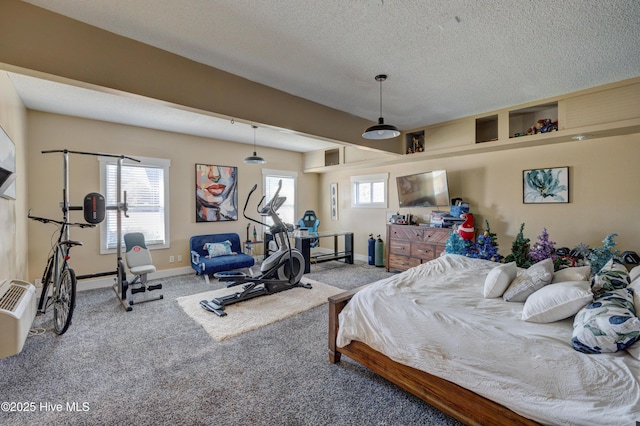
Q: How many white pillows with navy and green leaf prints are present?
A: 2